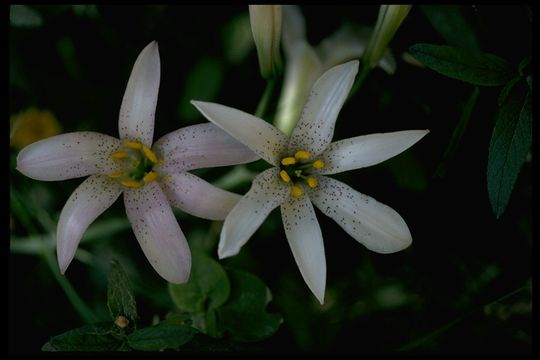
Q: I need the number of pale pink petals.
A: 6